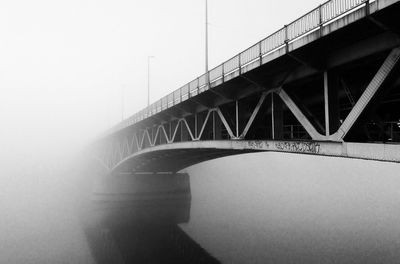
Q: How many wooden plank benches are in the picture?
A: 0